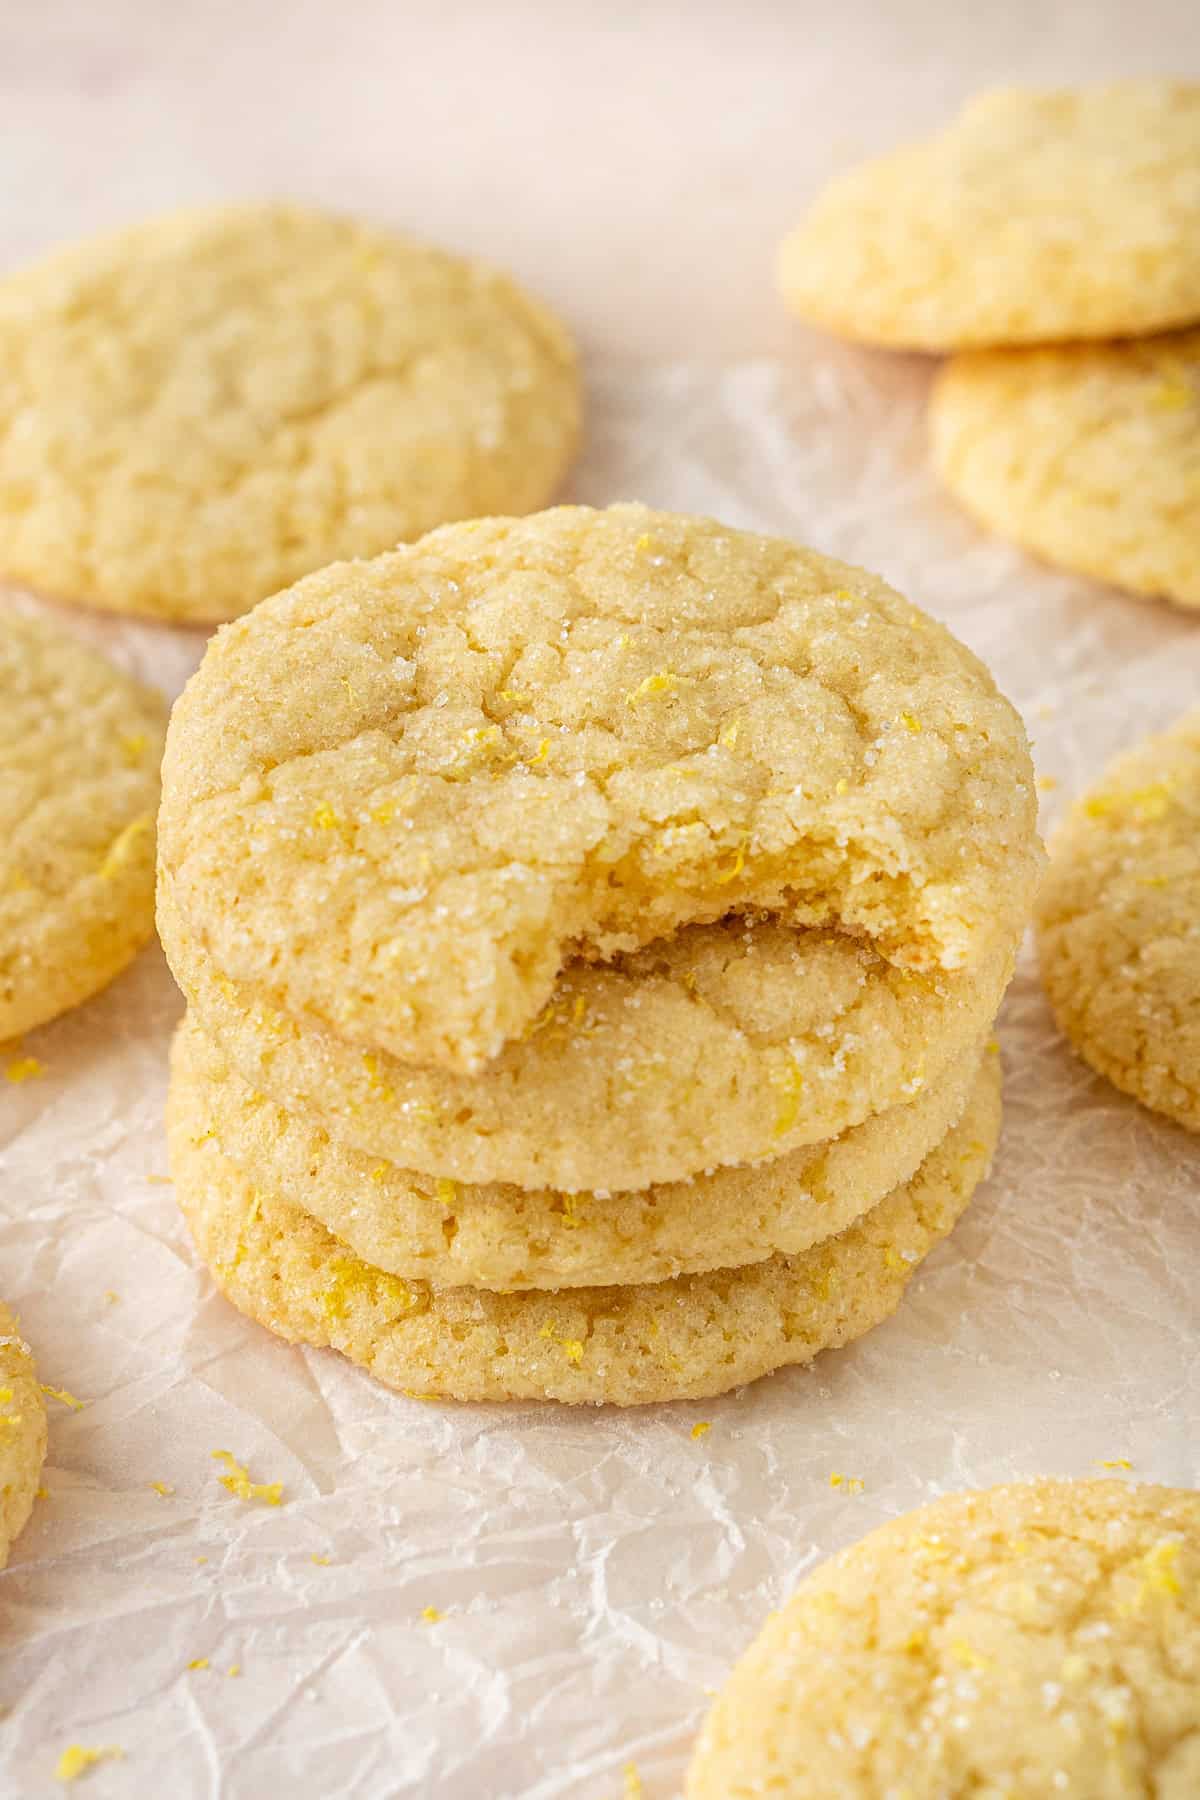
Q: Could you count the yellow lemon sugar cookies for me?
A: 11